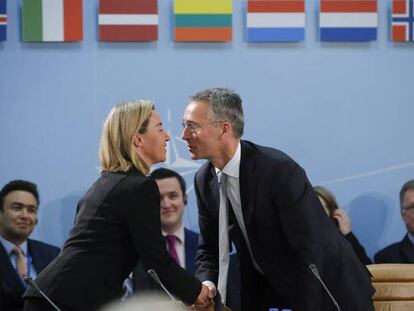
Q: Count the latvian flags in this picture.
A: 1